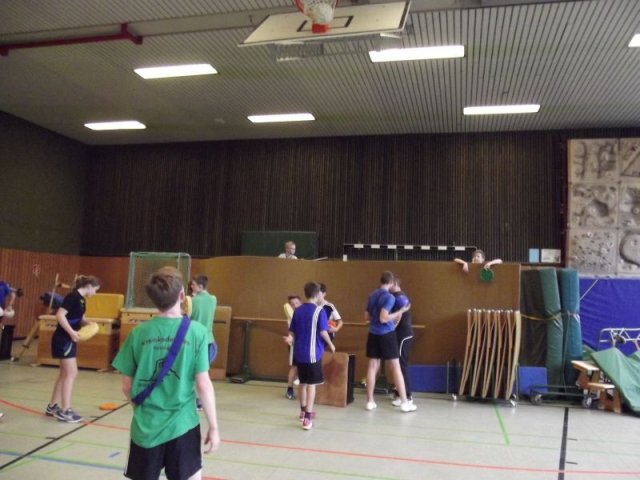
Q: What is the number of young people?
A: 11